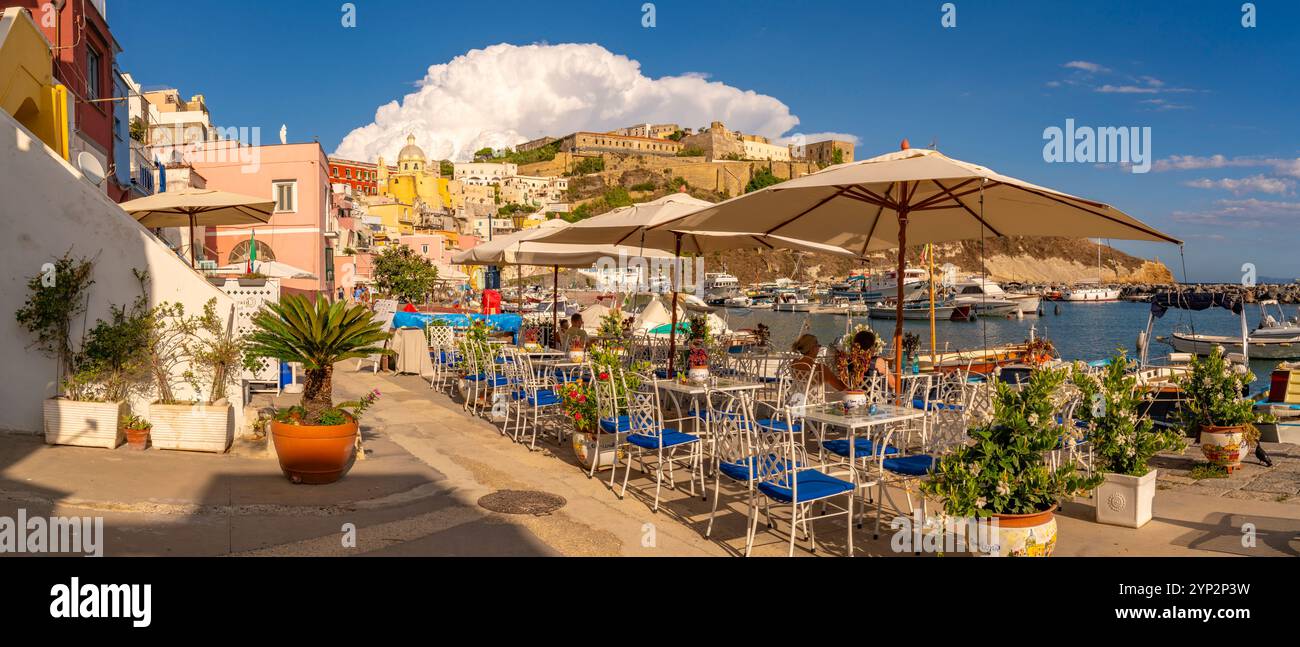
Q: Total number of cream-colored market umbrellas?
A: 4